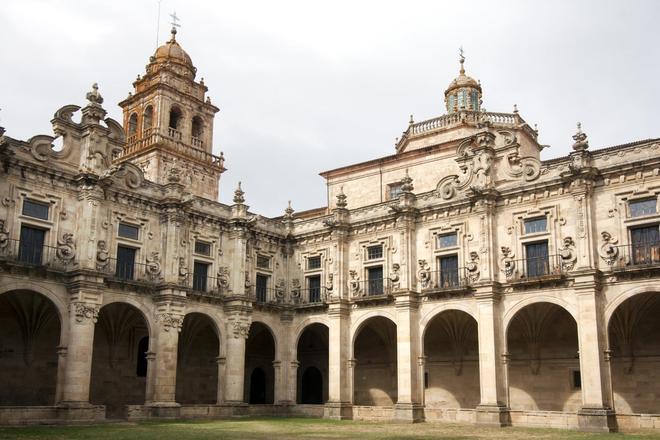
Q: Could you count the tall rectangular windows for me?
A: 9